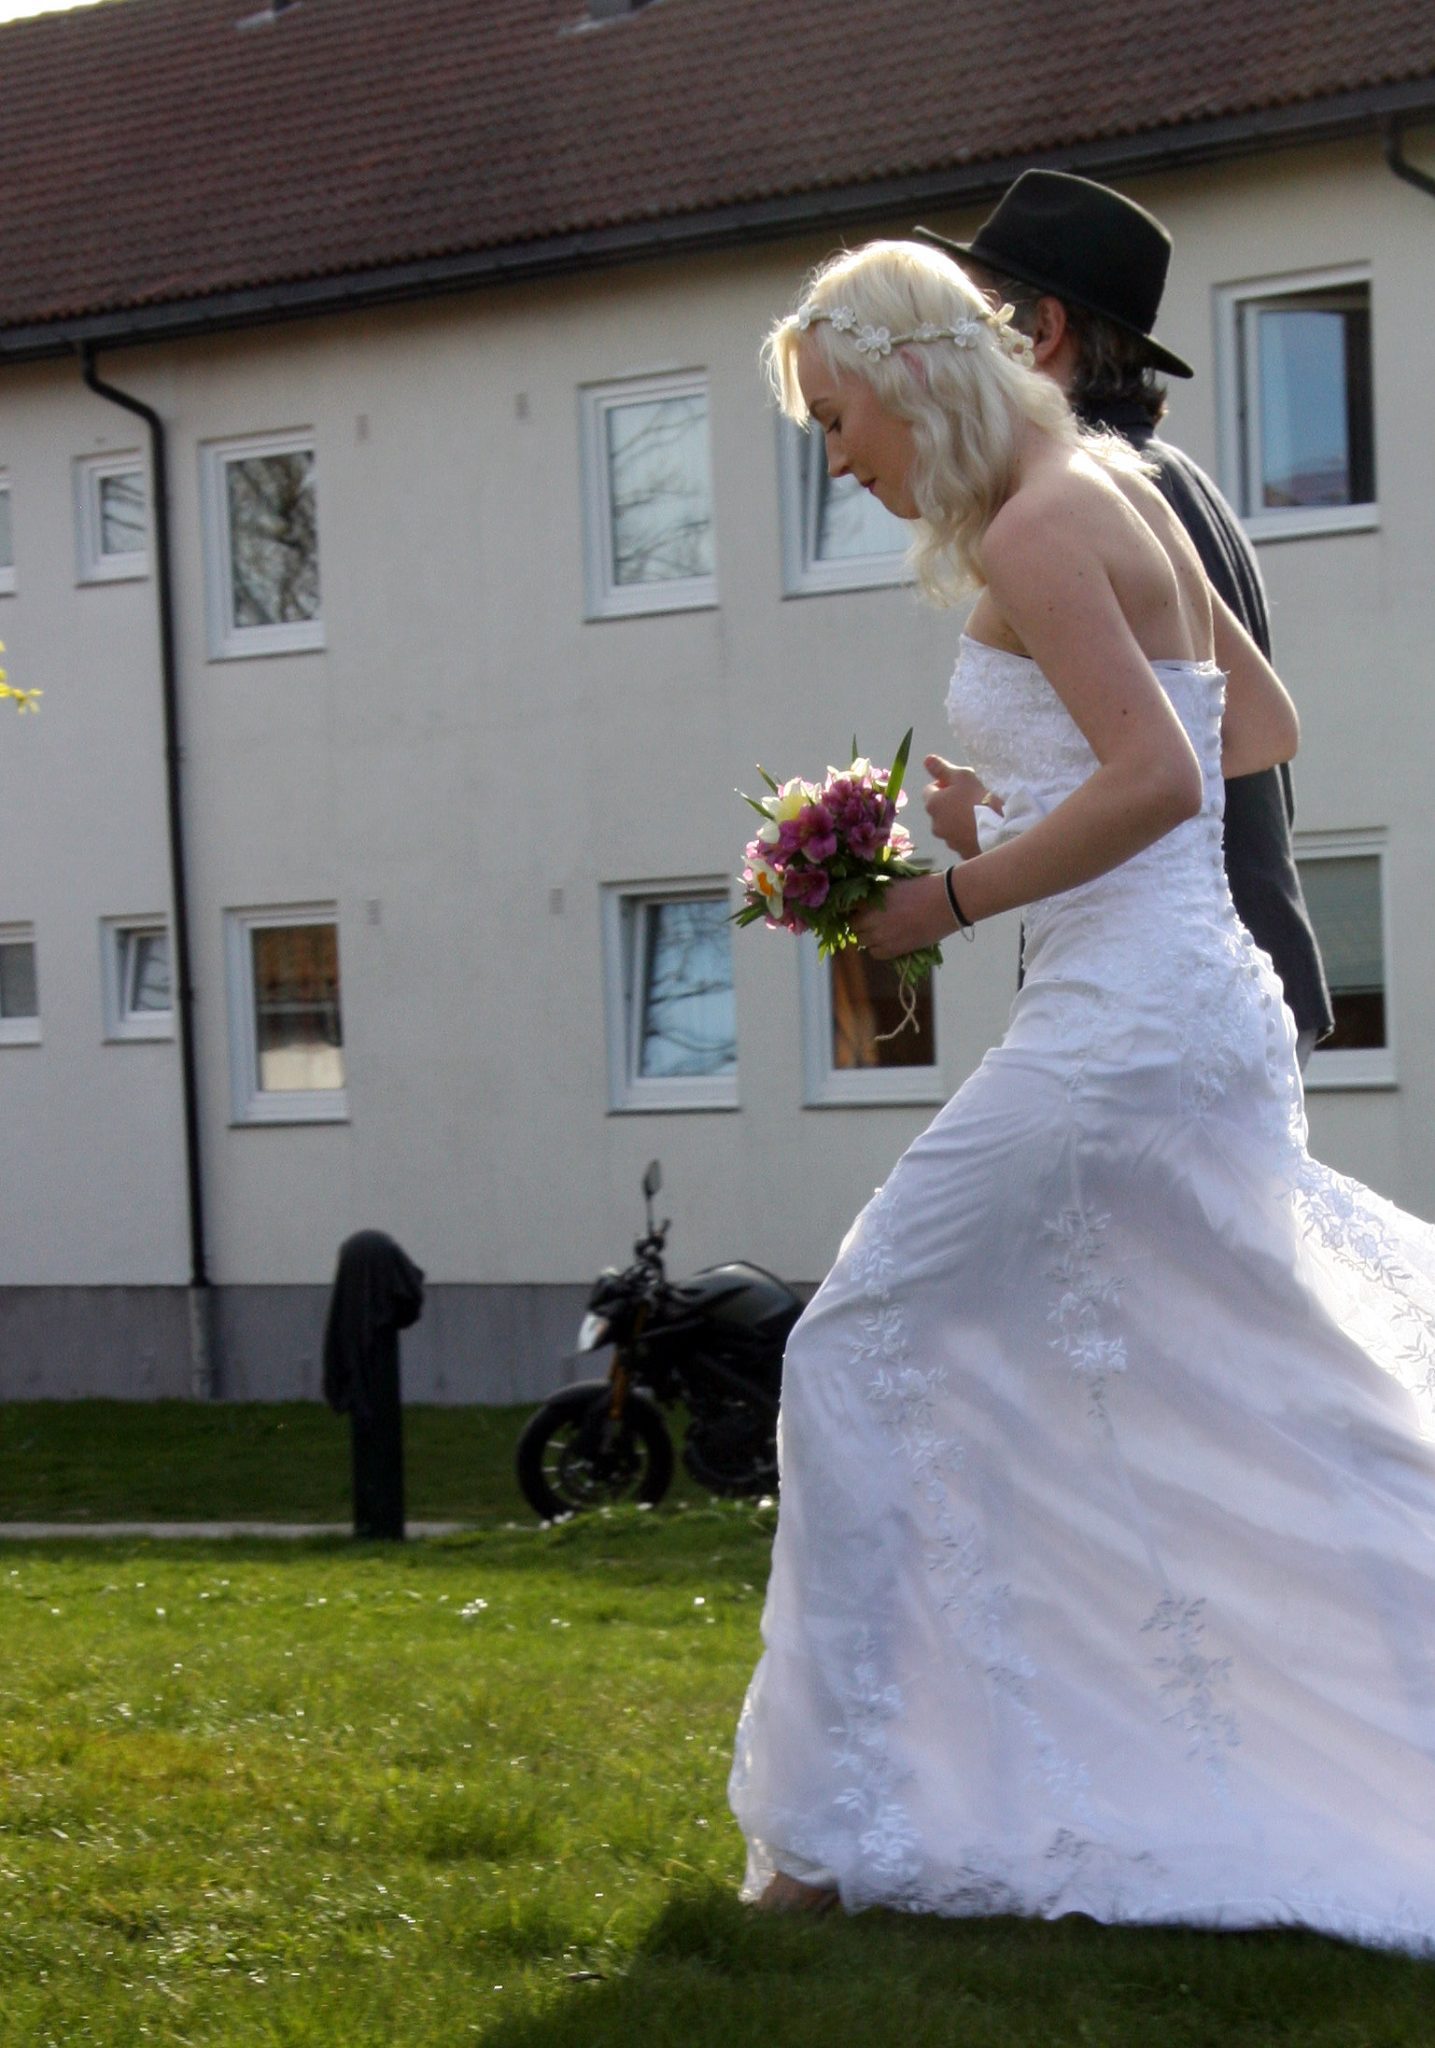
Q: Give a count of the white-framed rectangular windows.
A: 12